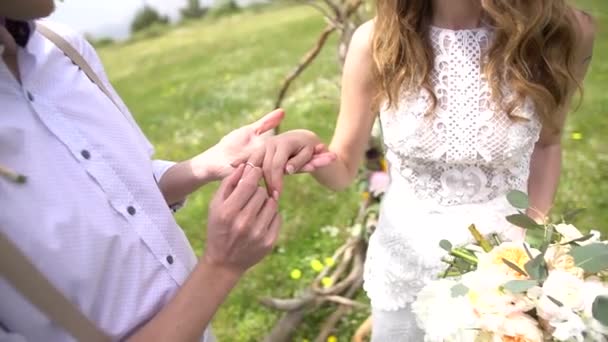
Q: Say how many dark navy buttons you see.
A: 4